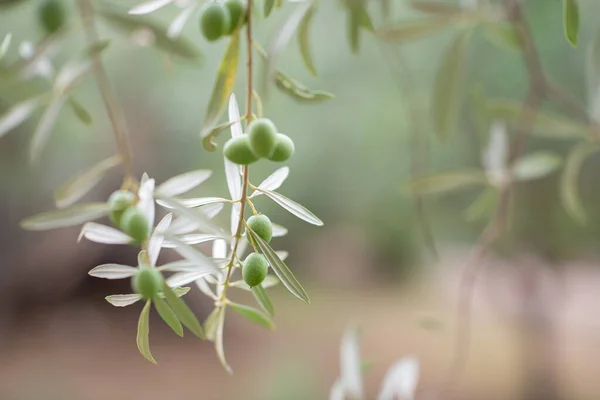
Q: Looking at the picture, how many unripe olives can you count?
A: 11